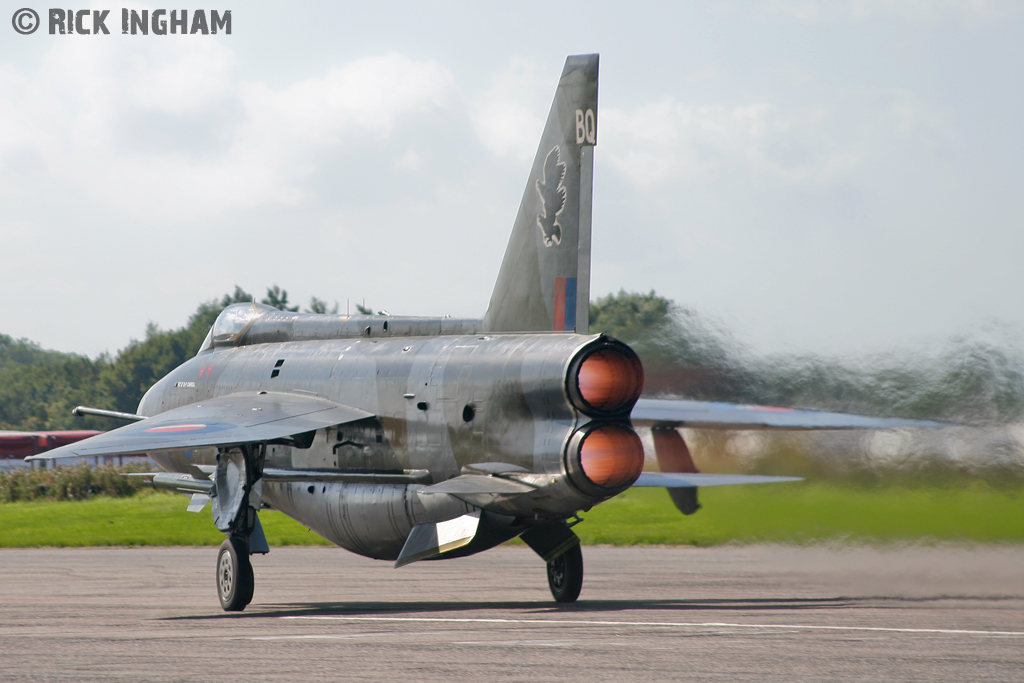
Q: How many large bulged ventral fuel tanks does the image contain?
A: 1